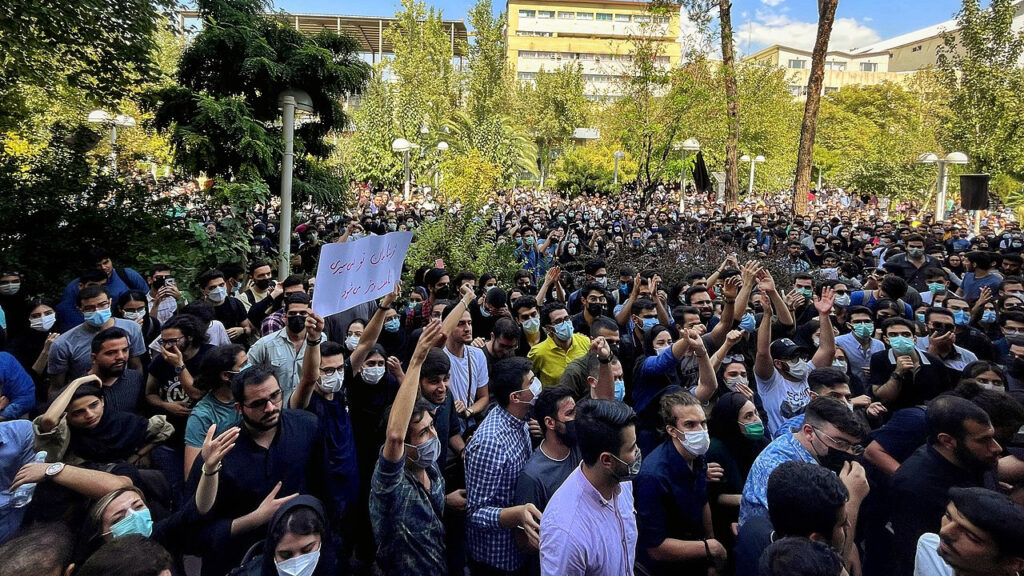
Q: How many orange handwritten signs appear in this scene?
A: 0